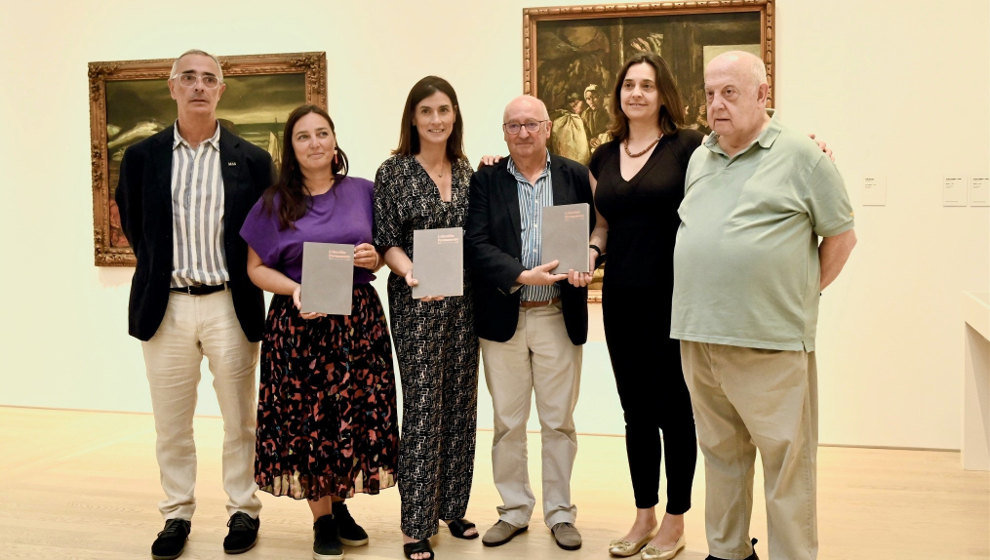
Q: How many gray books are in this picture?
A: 3